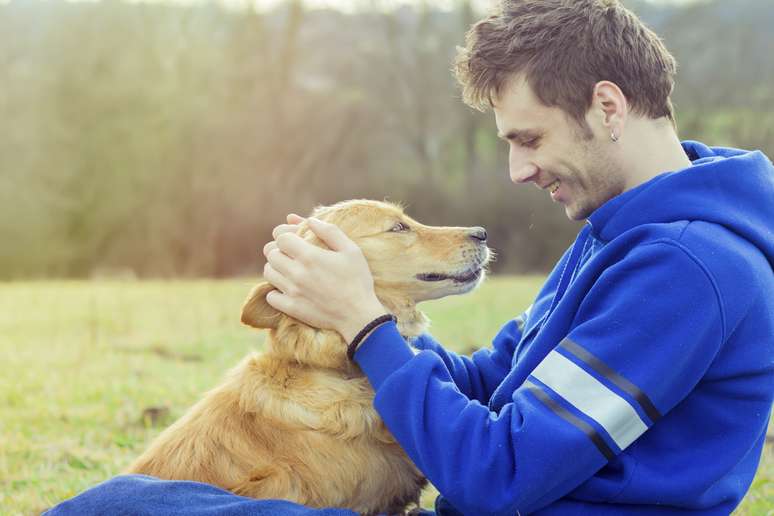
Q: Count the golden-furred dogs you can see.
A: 1